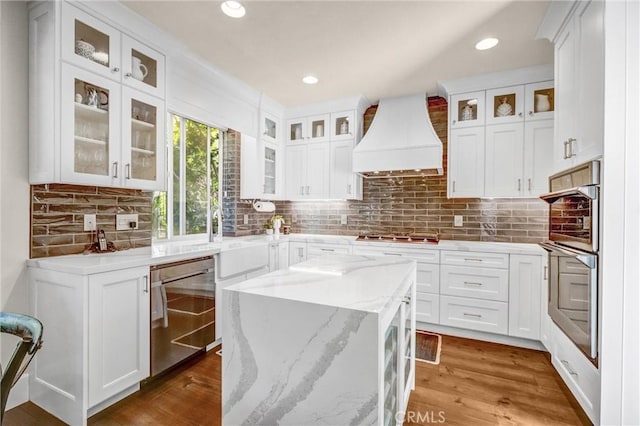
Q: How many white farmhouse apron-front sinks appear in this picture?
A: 1